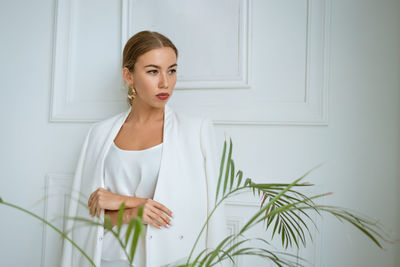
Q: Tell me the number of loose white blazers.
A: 1